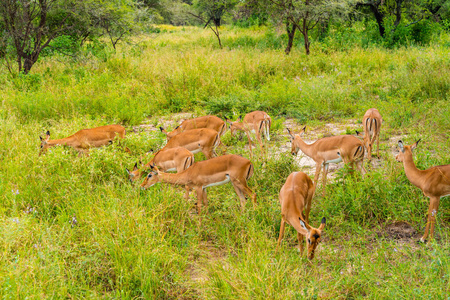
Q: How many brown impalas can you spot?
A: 10